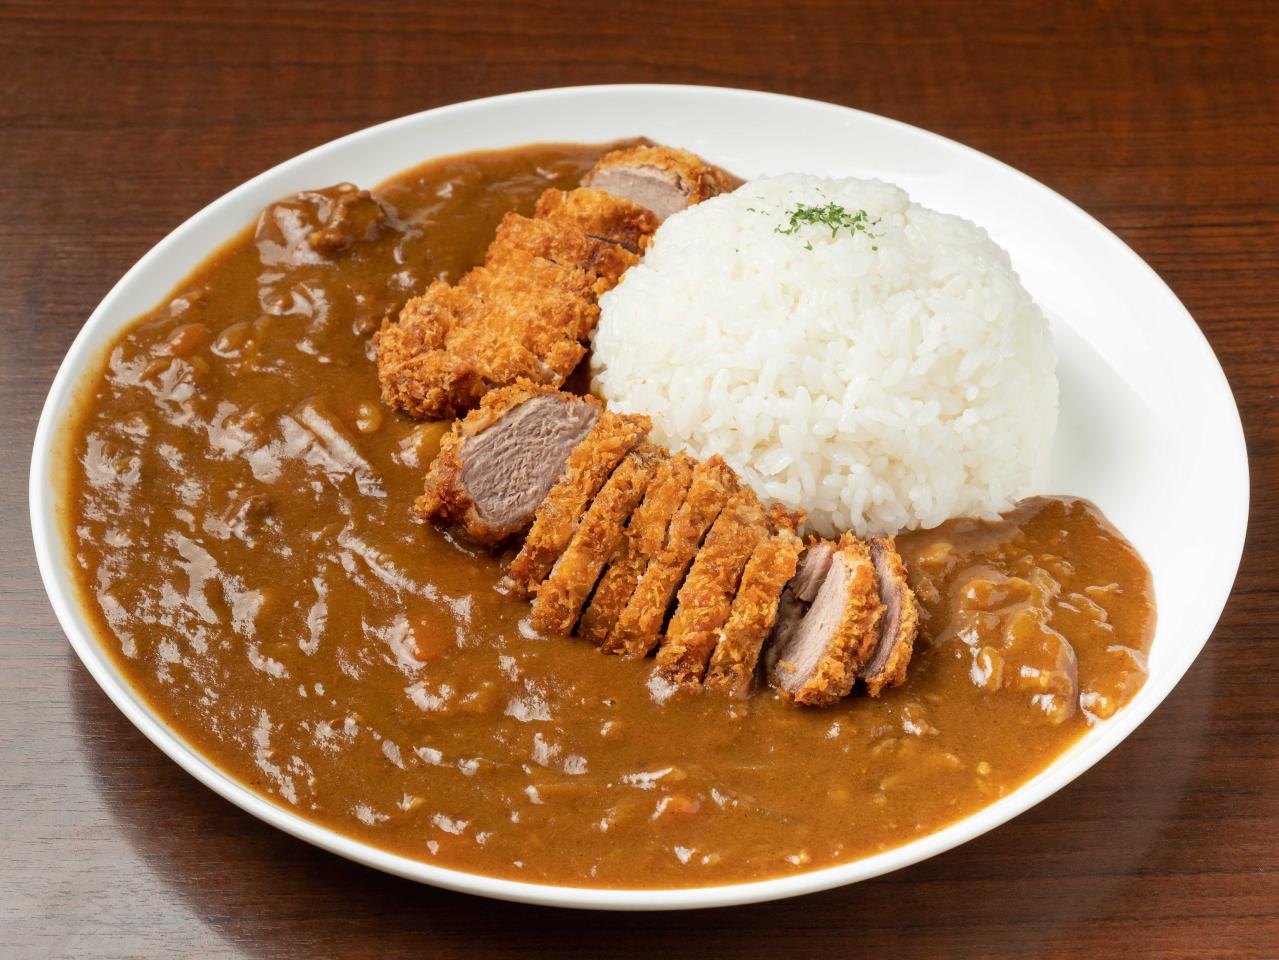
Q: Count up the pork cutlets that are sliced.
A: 2